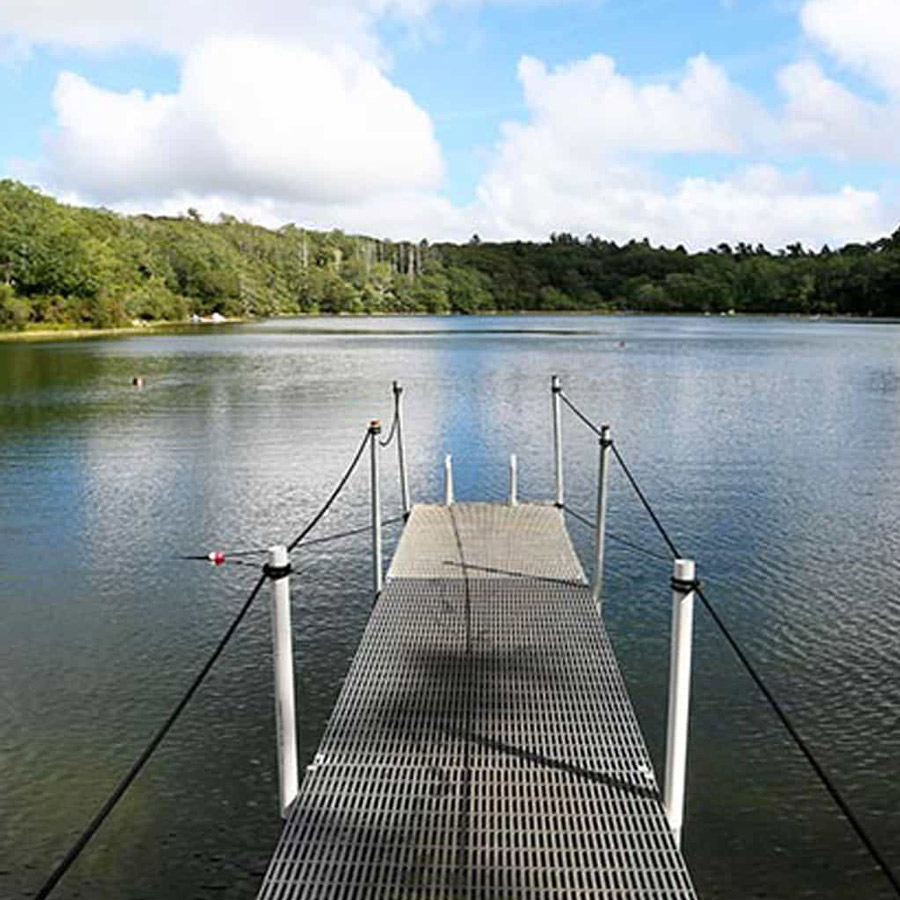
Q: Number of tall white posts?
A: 6